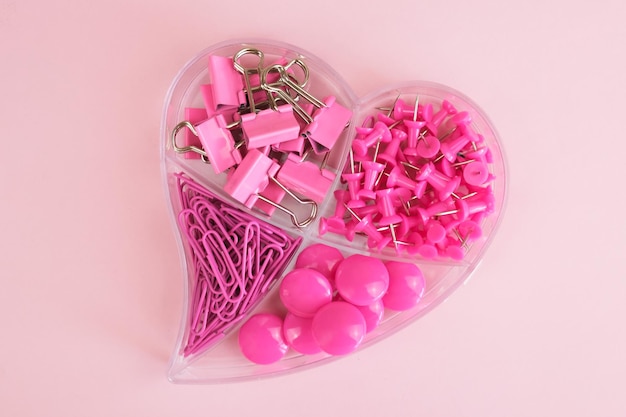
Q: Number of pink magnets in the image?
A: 8